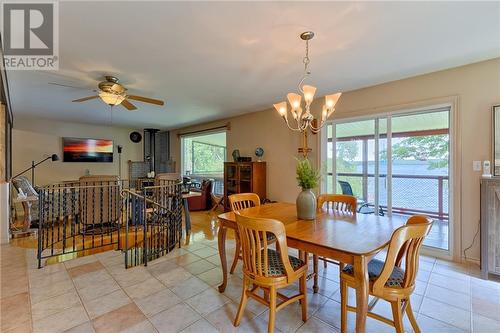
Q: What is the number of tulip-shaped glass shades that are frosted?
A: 6